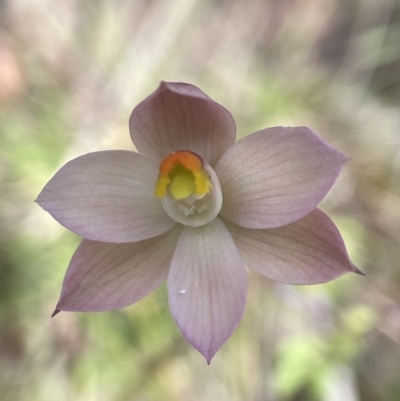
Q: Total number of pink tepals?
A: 6